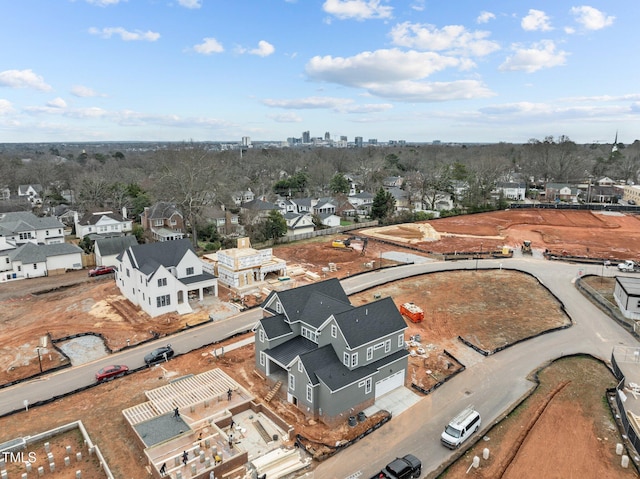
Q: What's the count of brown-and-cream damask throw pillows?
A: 0